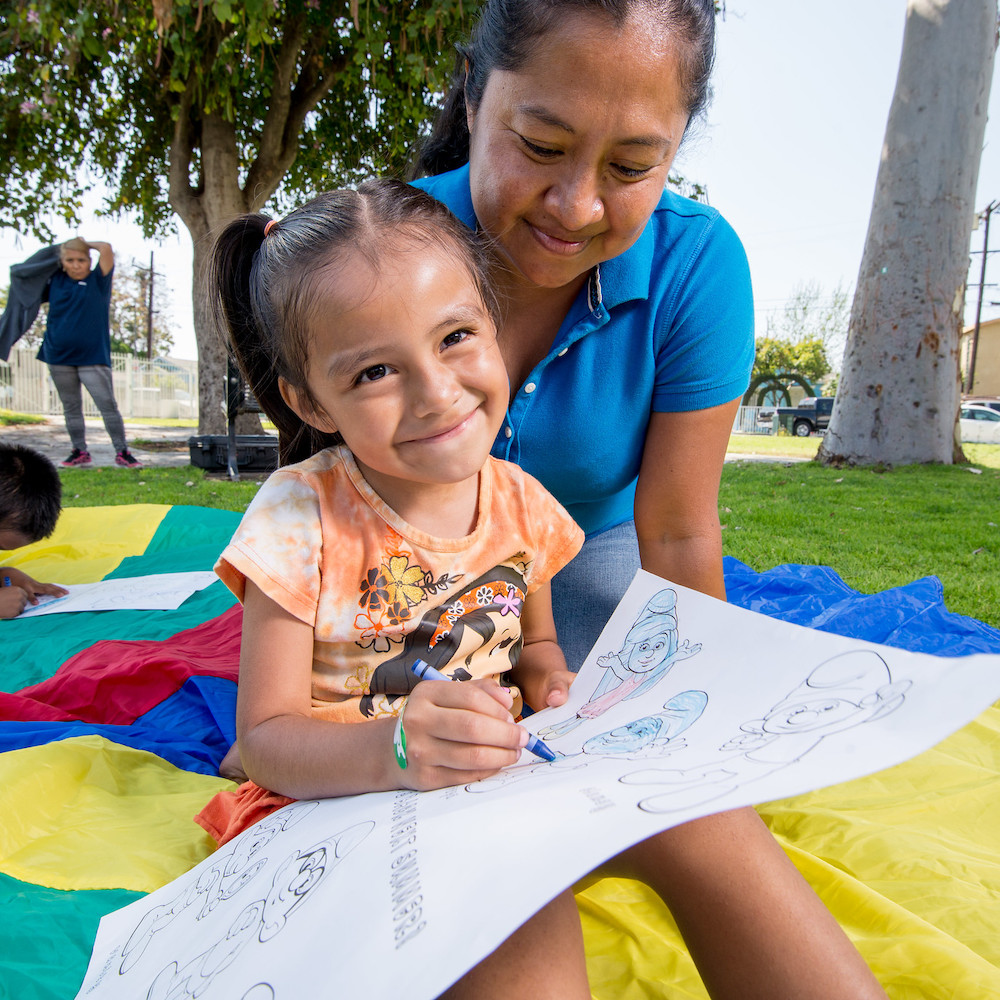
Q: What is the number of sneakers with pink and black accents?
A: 2